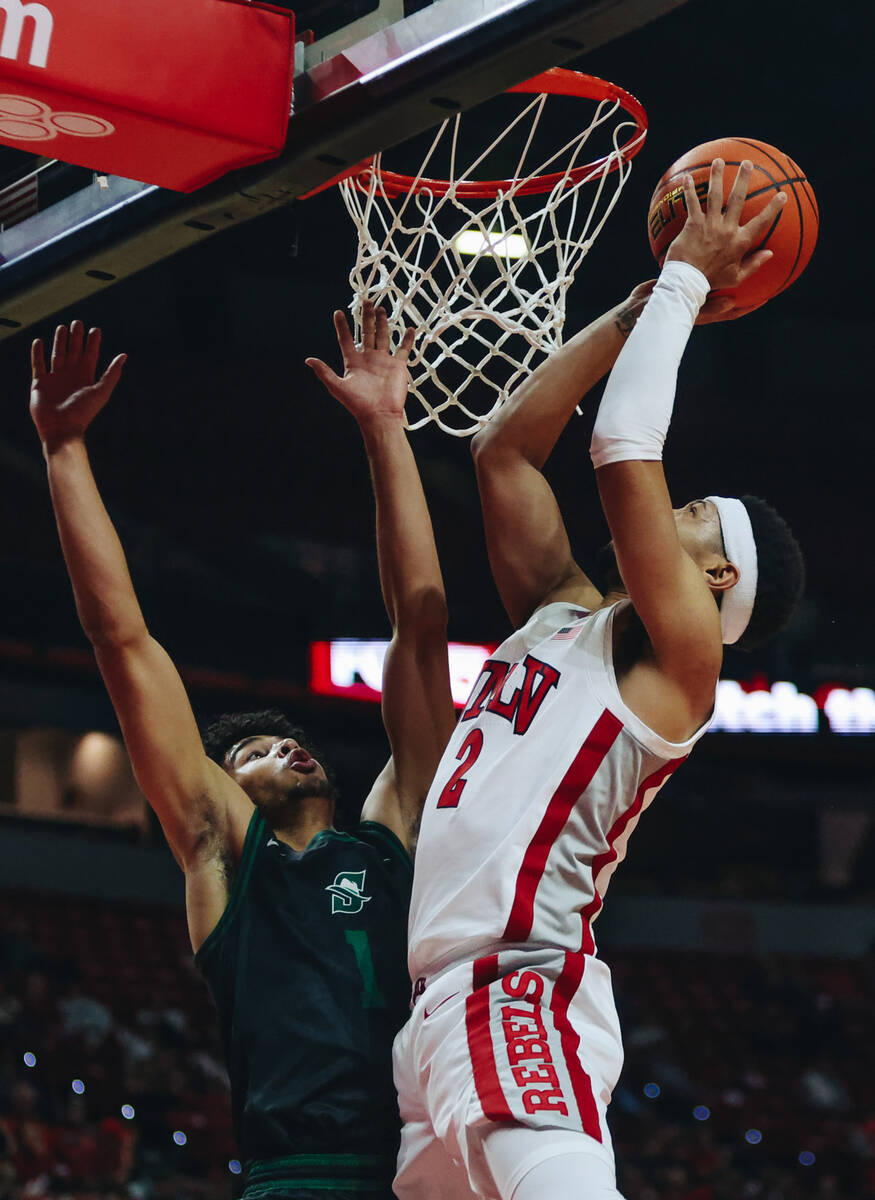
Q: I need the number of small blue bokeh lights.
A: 9